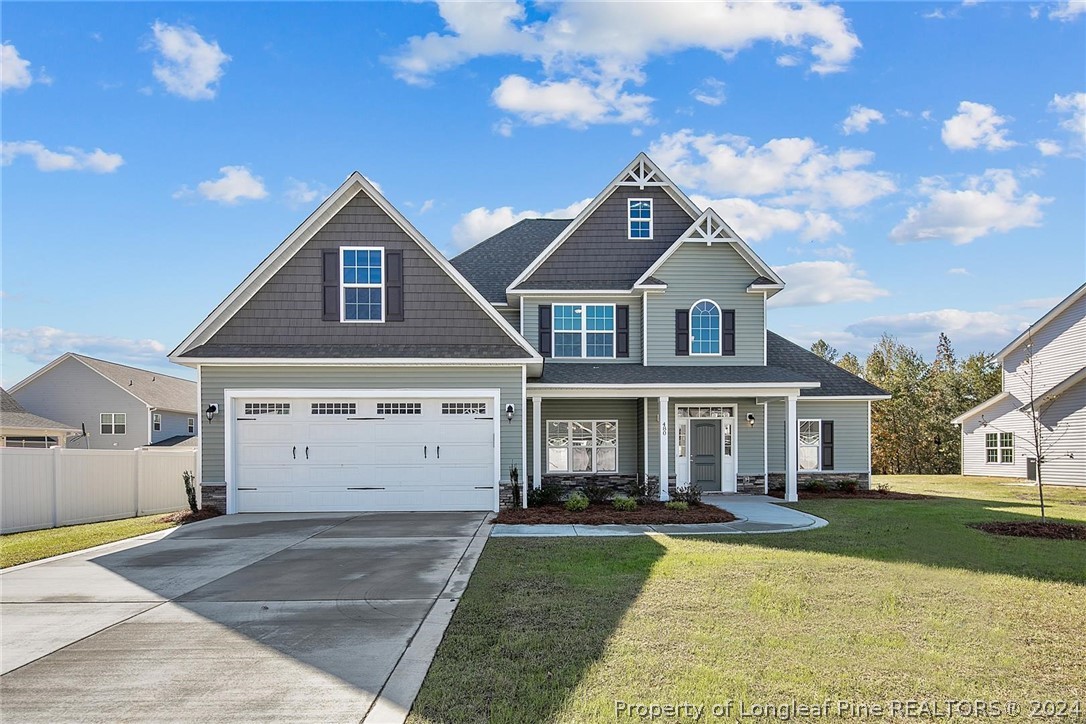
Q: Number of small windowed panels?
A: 4